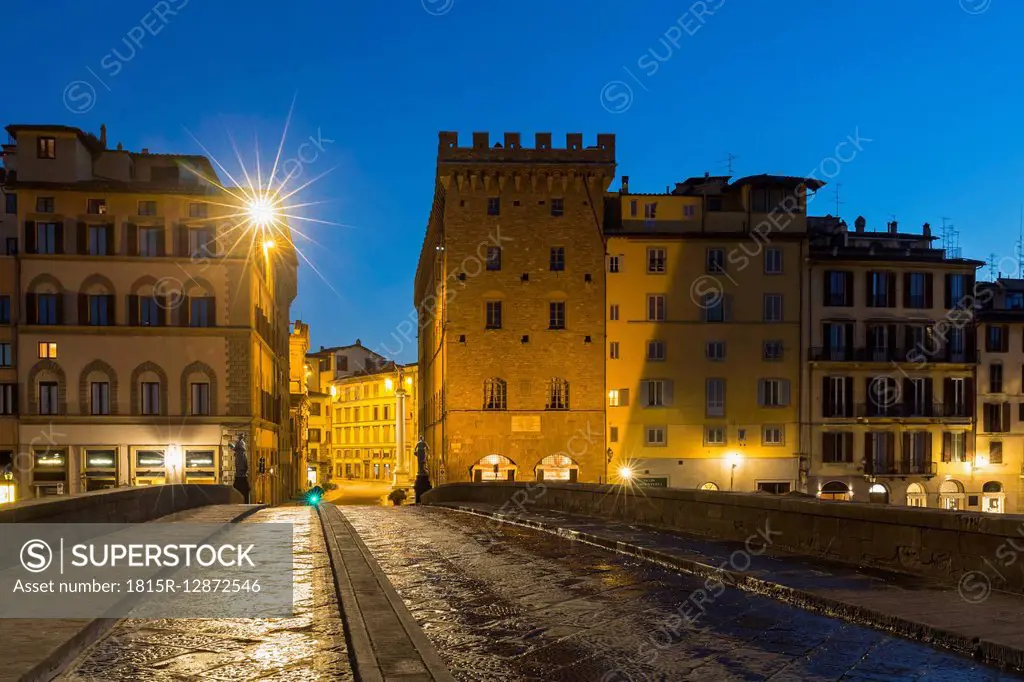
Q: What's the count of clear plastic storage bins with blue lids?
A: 0